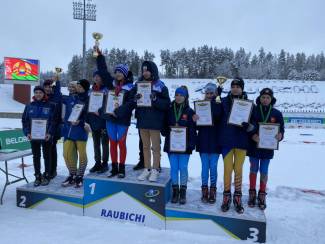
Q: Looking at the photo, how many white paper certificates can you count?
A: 9